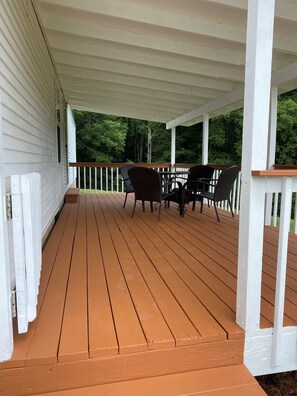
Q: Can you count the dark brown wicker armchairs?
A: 4